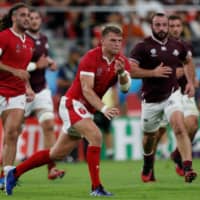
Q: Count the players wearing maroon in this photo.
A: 3